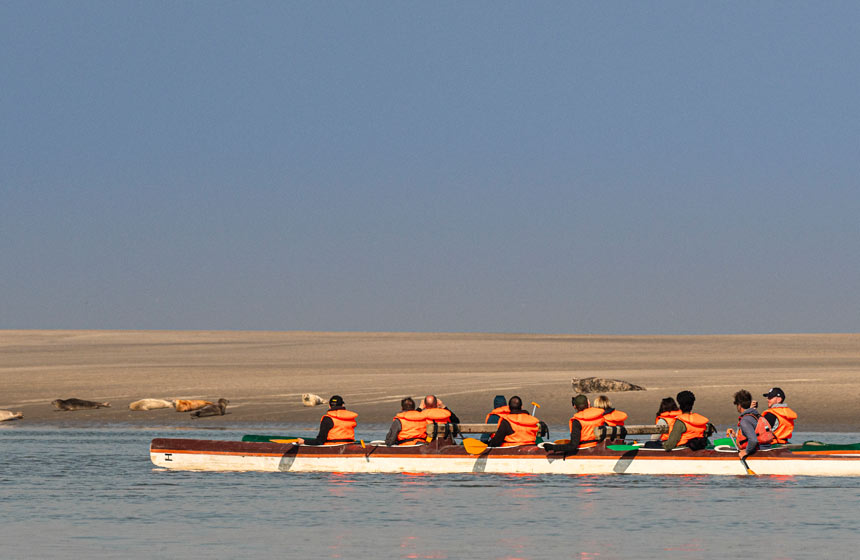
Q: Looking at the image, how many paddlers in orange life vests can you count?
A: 11